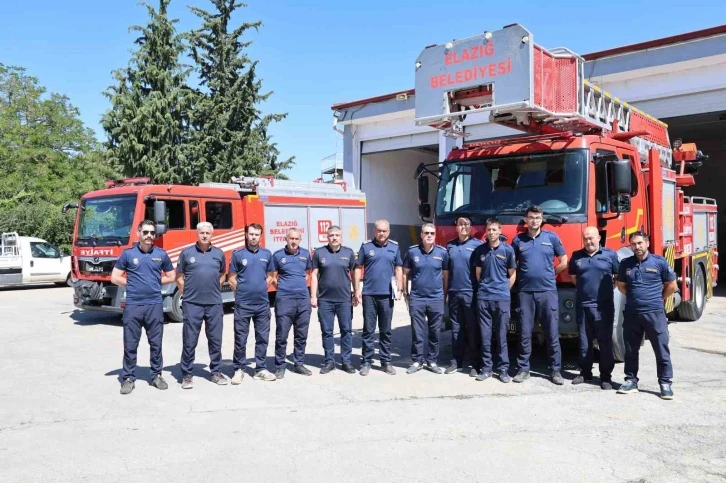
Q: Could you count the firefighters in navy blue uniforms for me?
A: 12